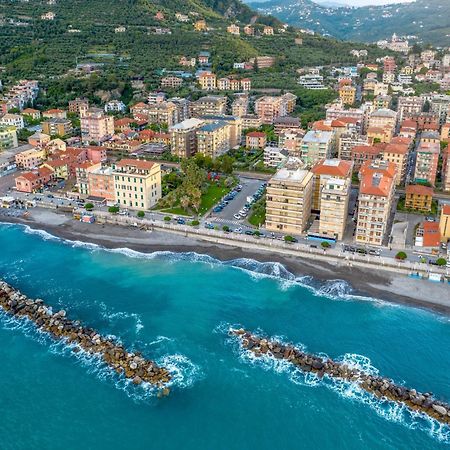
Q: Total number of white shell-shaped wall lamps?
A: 0